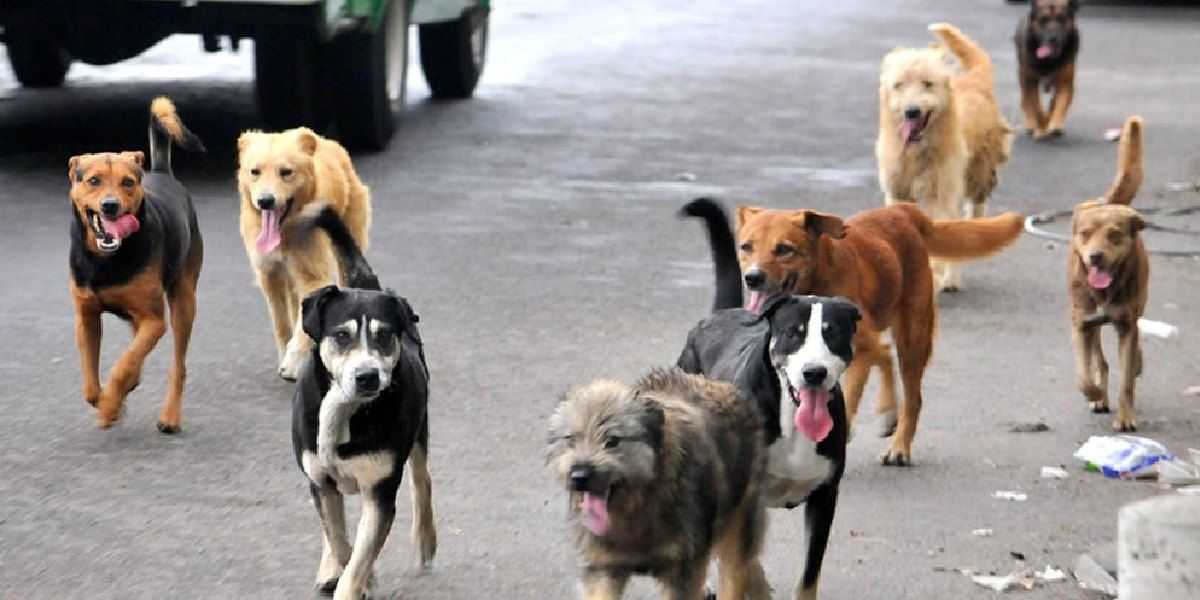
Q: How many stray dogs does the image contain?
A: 9